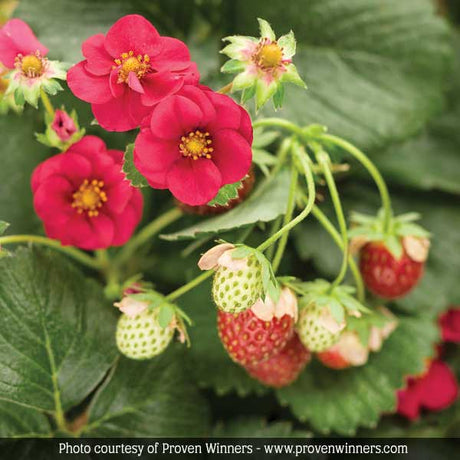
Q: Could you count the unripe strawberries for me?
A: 3